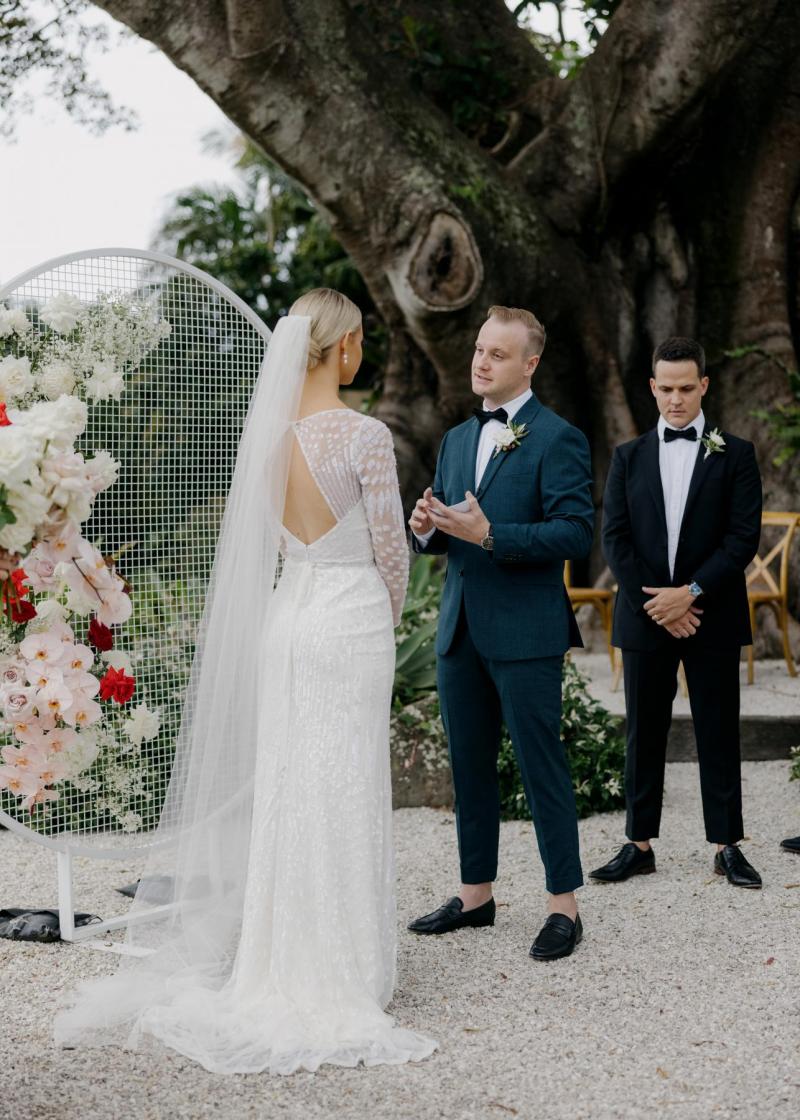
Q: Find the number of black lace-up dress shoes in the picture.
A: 2